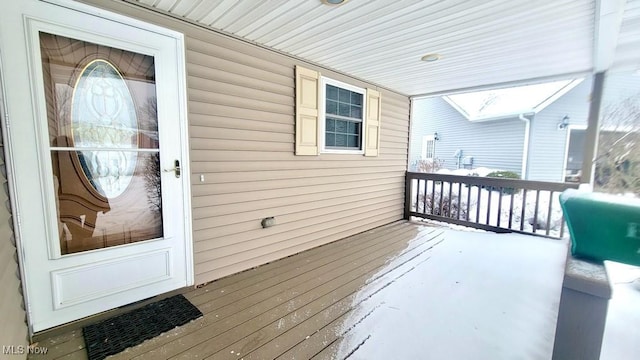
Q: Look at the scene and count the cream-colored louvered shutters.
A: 2